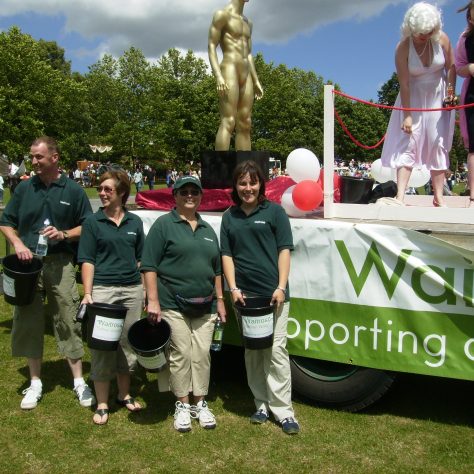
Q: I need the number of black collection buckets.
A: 4